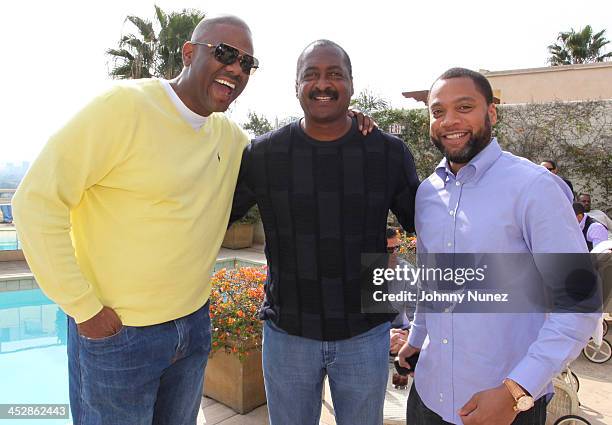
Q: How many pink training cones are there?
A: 0